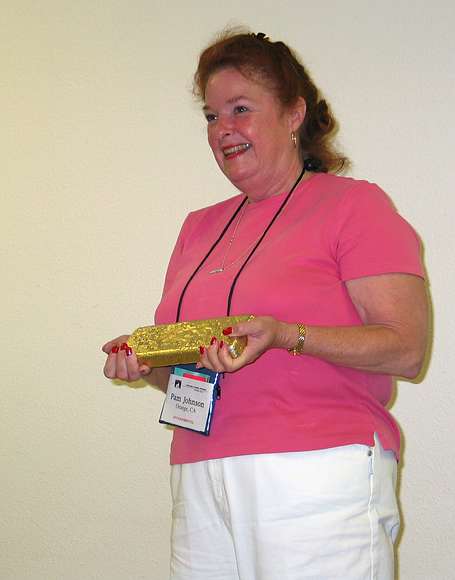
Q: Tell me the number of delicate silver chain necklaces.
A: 1